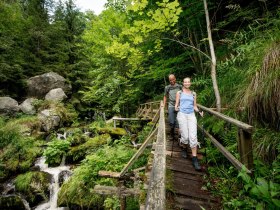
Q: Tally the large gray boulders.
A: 5